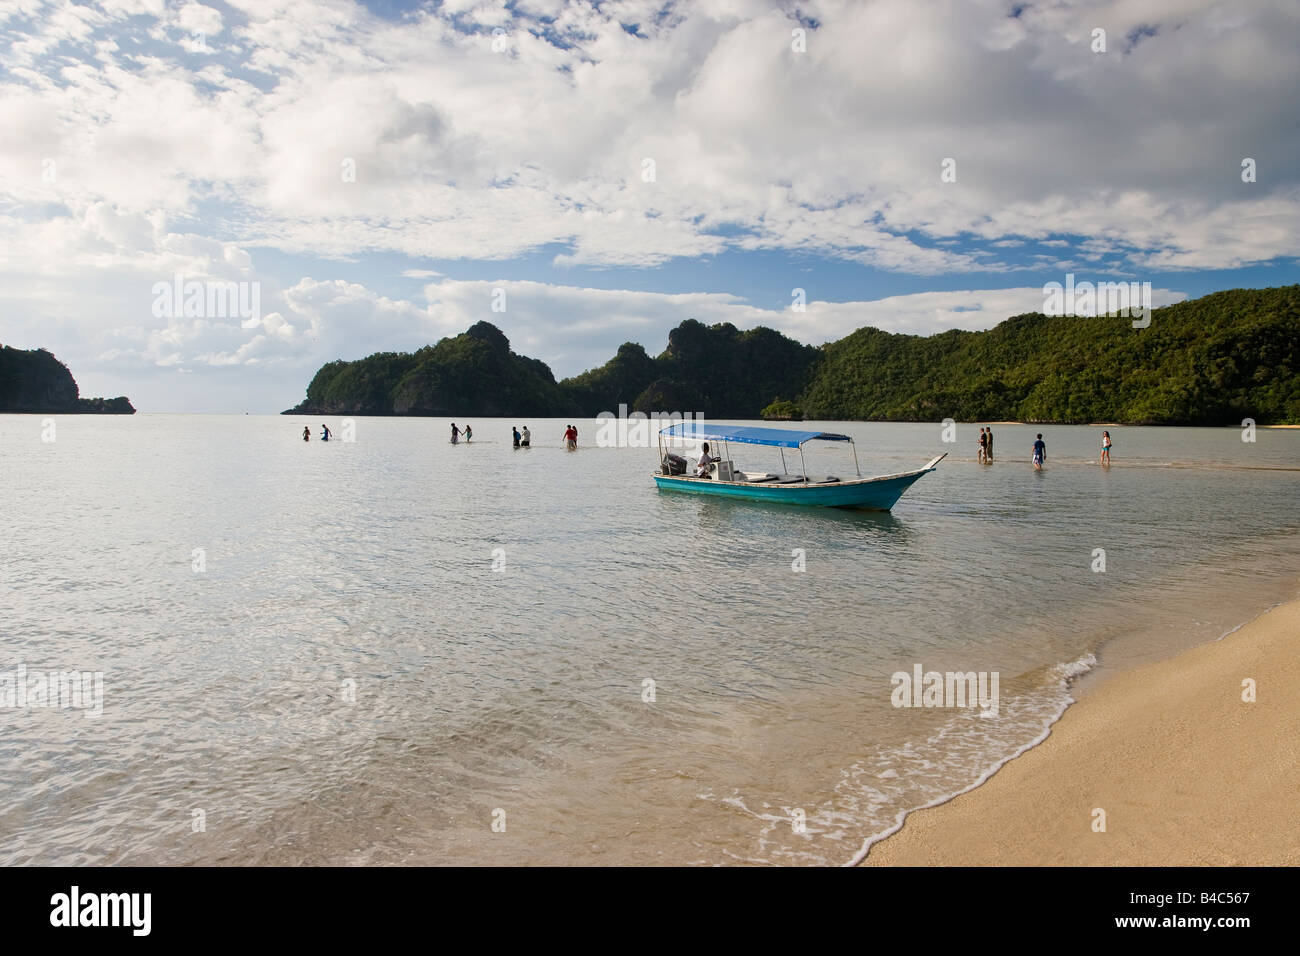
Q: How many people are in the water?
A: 12